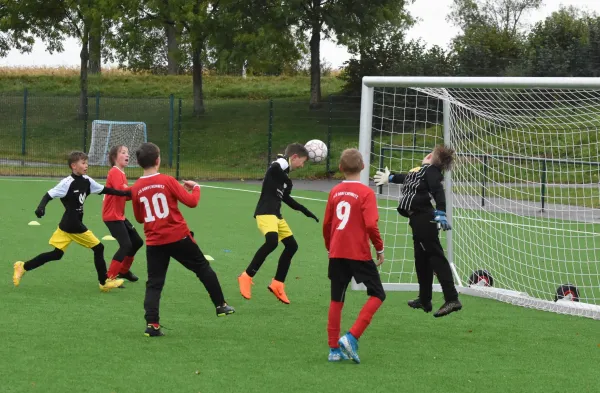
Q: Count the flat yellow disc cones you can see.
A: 3